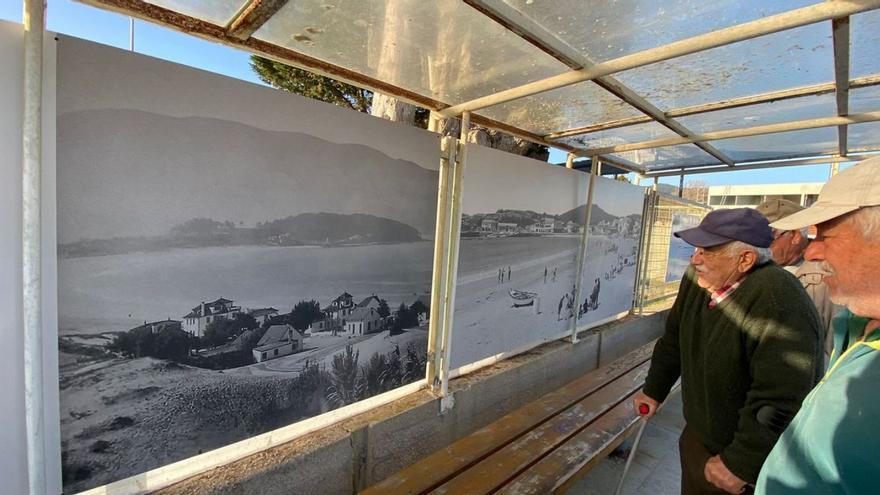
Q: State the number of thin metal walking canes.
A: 1